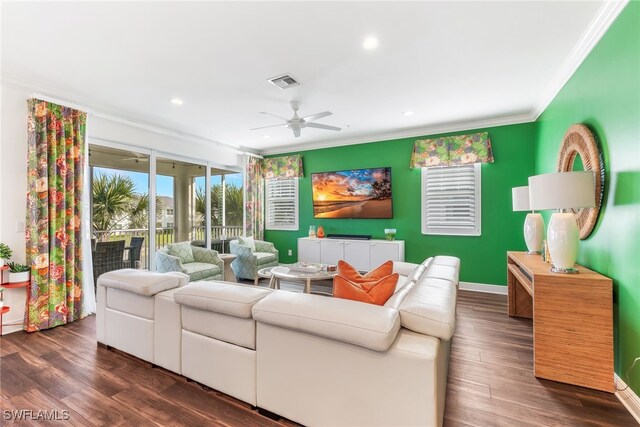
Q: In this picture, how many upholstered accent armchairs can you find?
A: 2